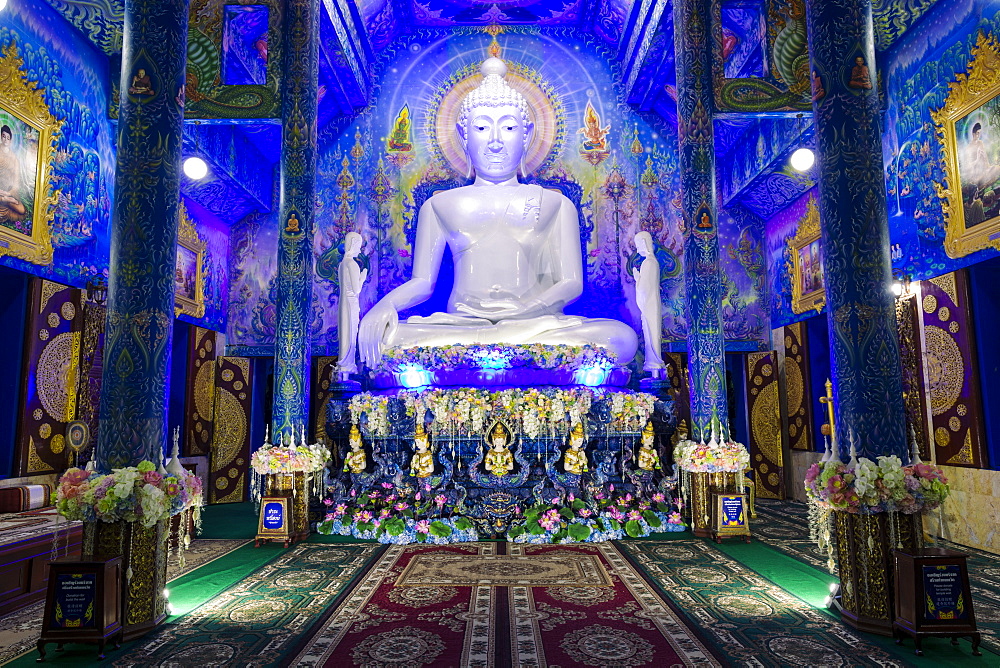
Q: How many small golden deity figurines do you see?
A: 5